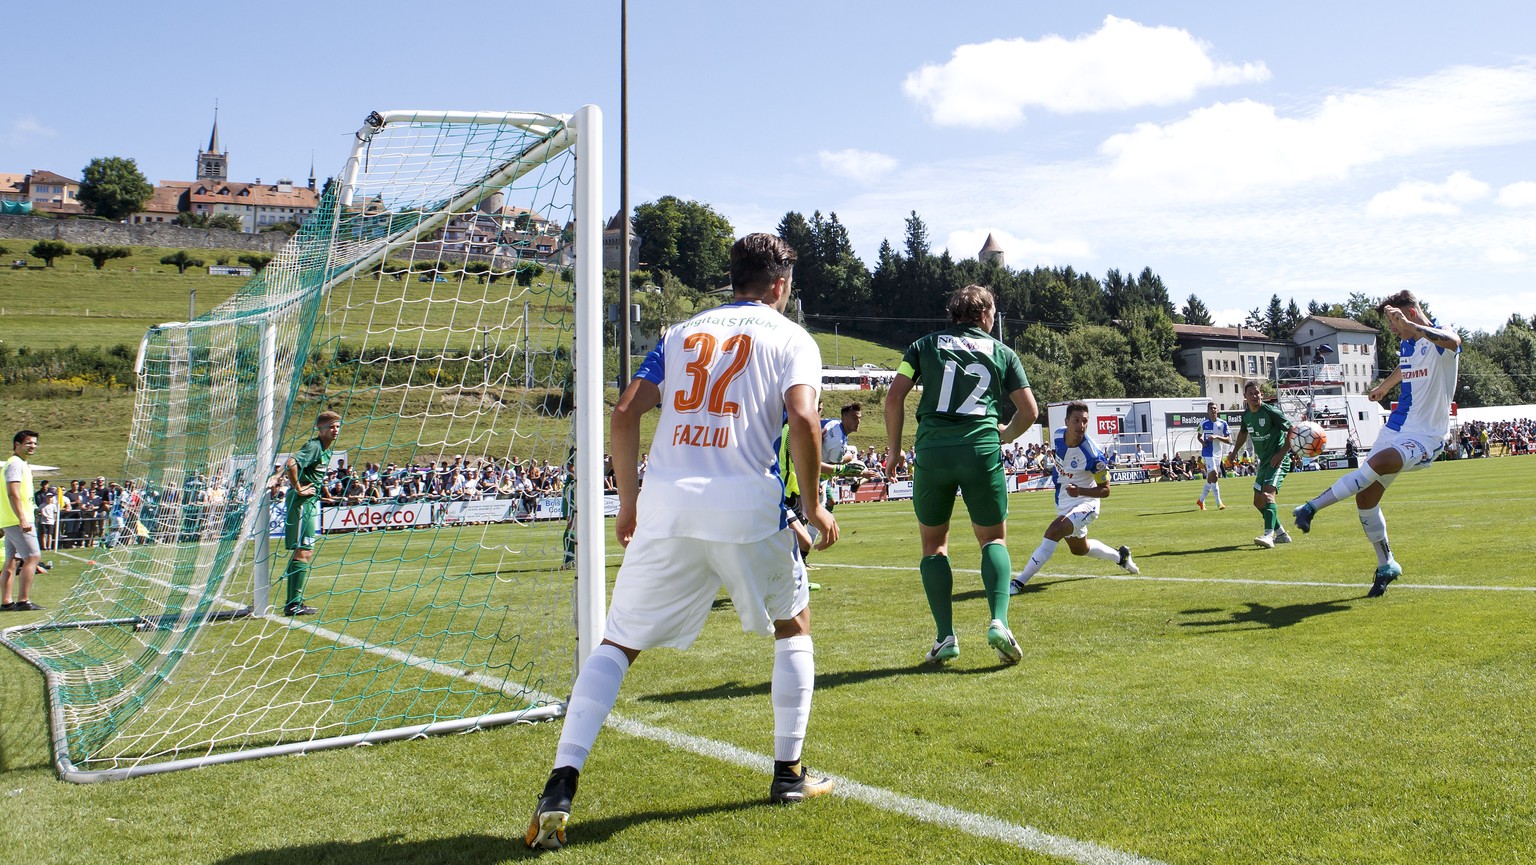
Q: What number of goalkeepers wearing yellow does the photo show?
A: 1